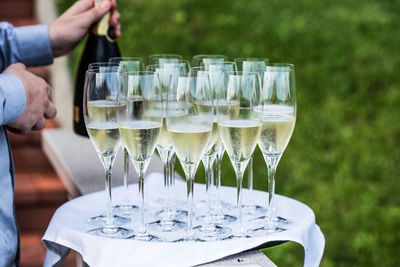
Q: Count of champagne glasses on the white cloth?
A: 15